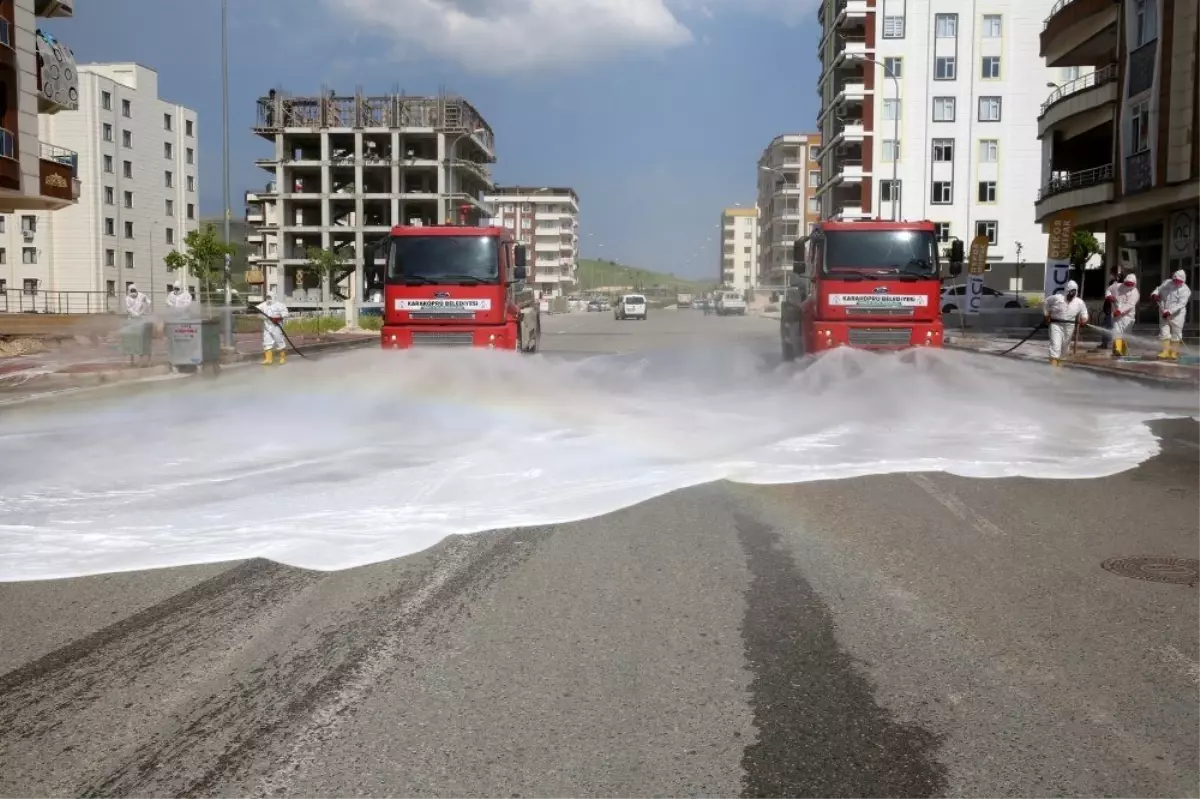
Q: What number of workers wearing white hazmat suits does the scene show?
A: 6